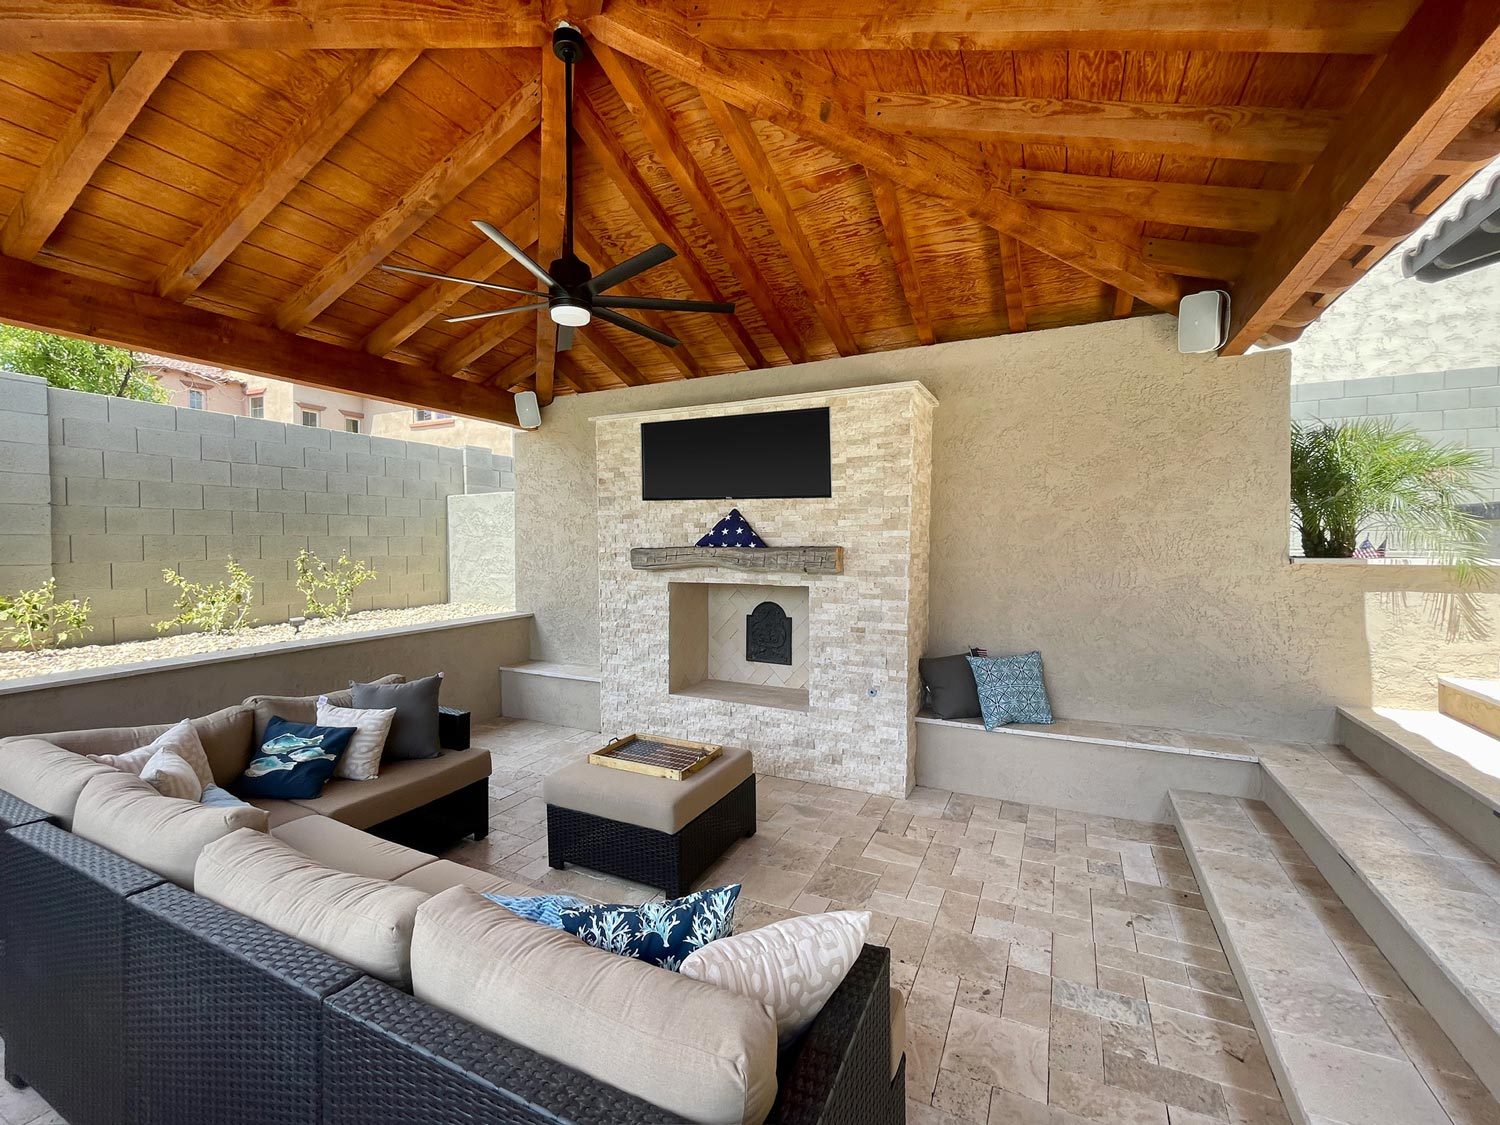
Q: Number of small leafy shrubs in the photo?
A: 3